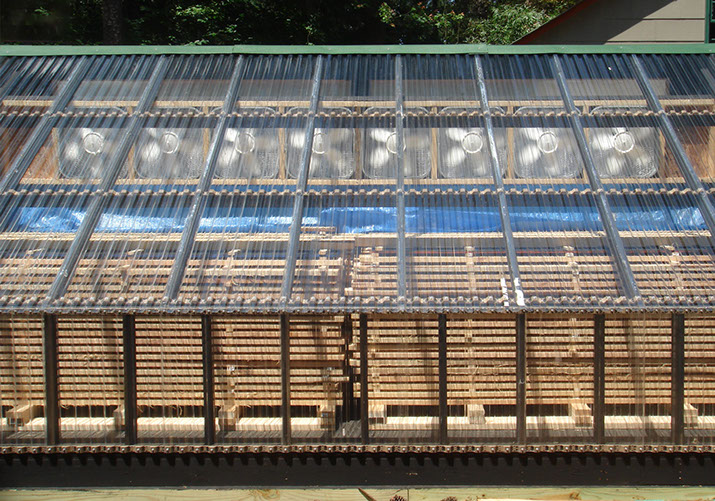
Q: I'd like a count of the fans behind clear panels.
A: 8